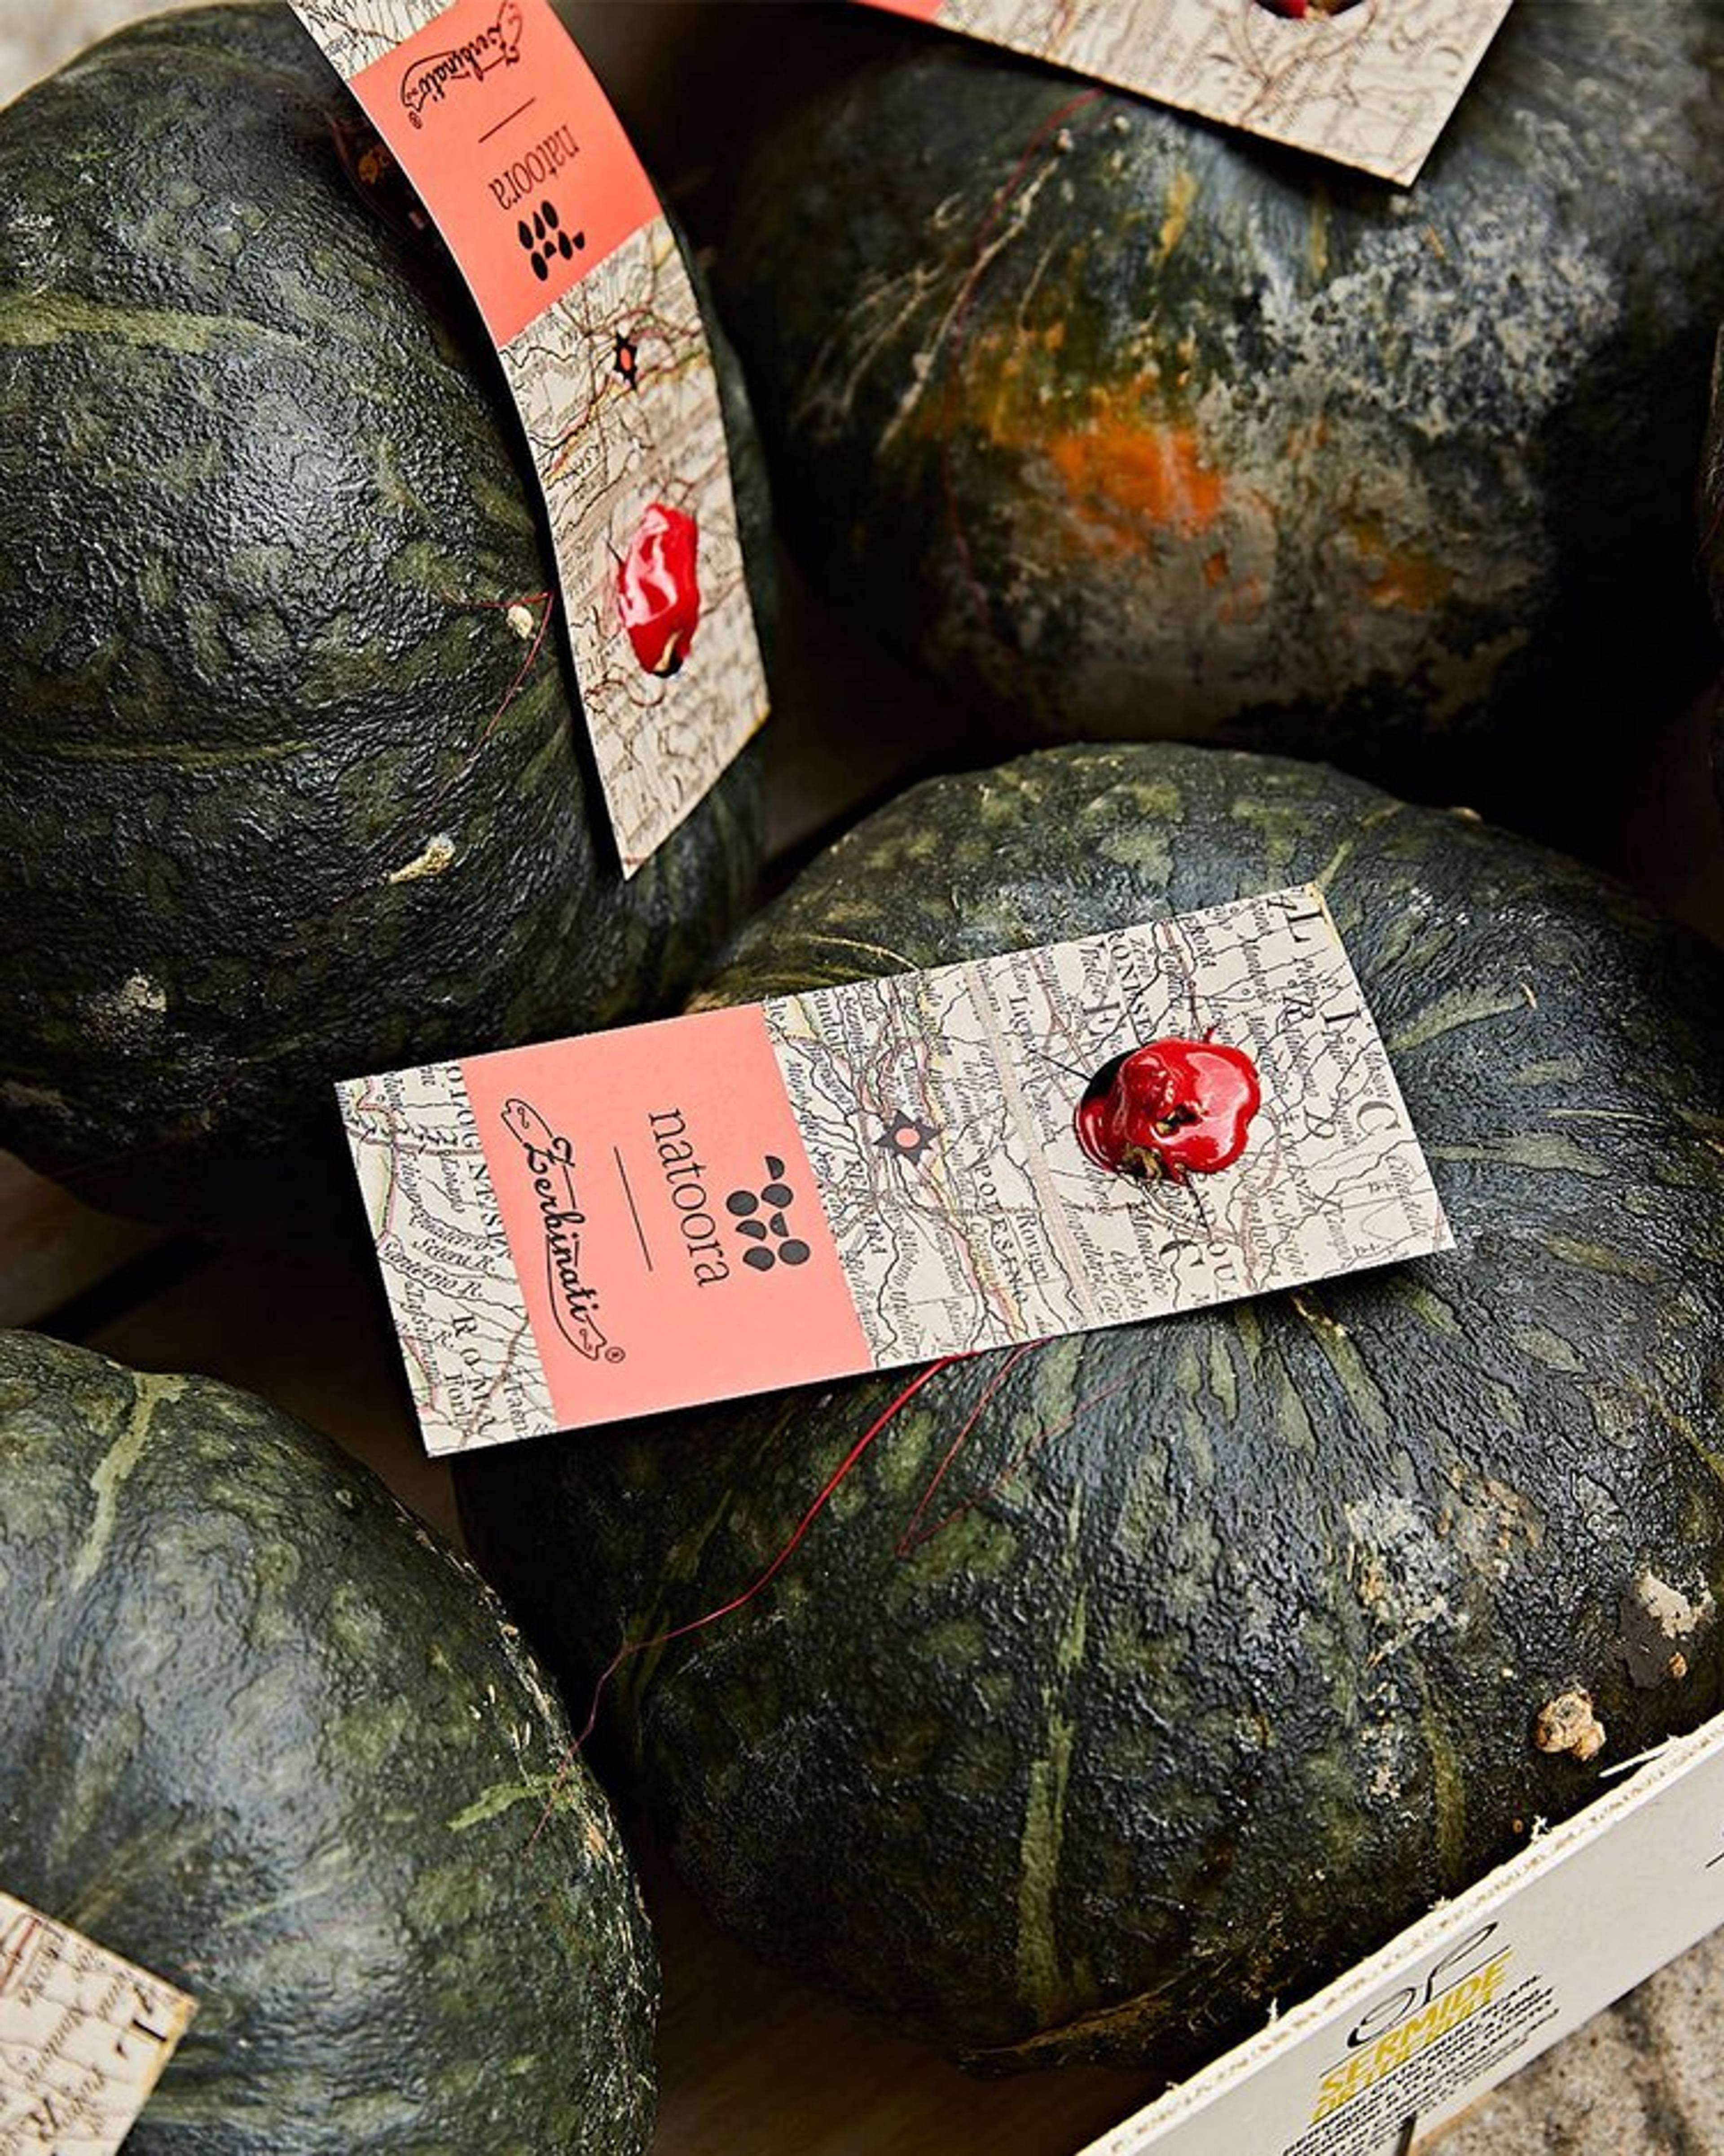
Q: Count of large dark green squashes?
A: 4